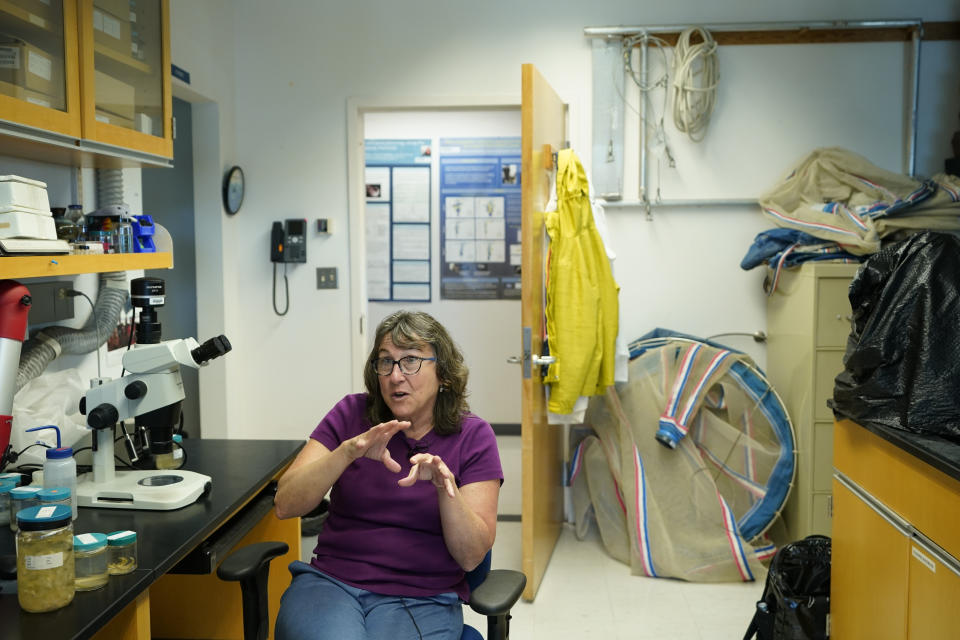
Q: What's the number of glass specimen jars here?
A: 8